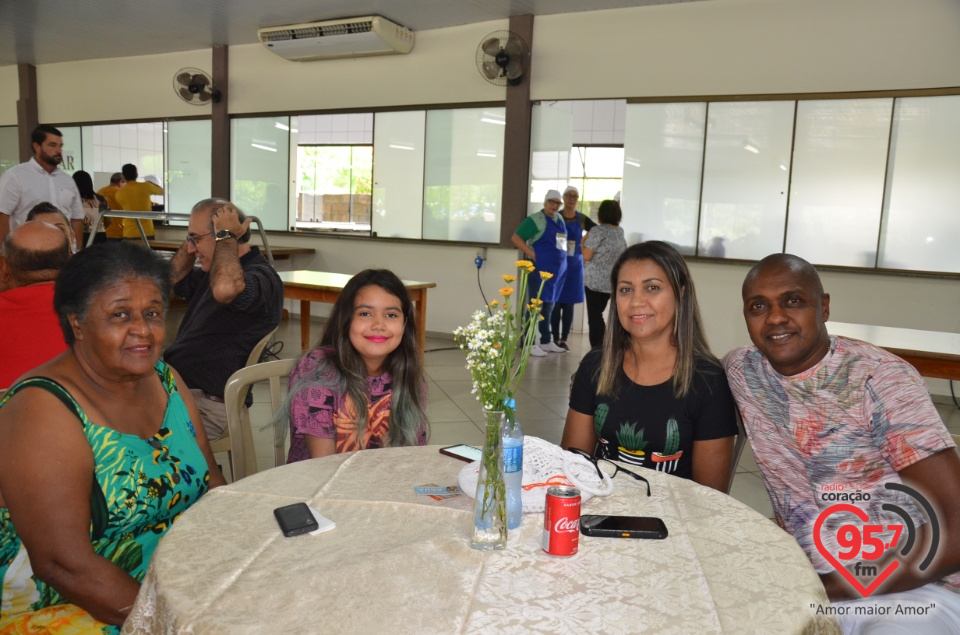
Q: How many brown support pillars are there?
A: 3